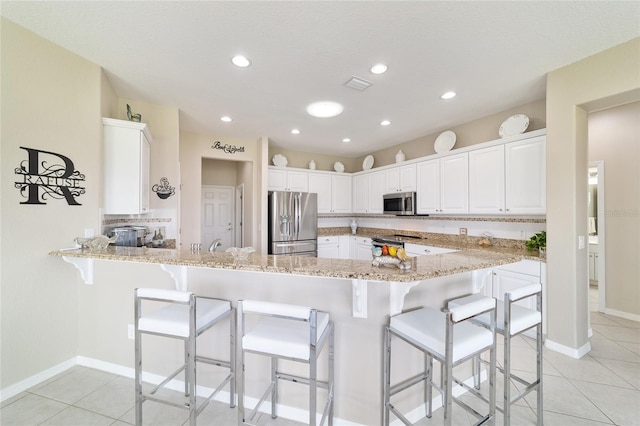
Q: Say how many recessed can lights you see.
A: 7